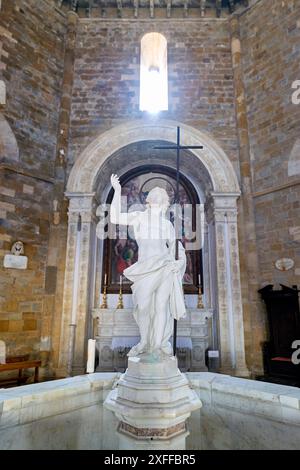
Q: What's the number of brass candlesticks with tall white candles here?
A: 3